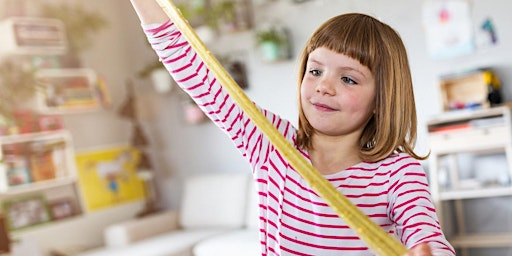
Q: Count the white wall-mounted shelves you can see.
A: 3